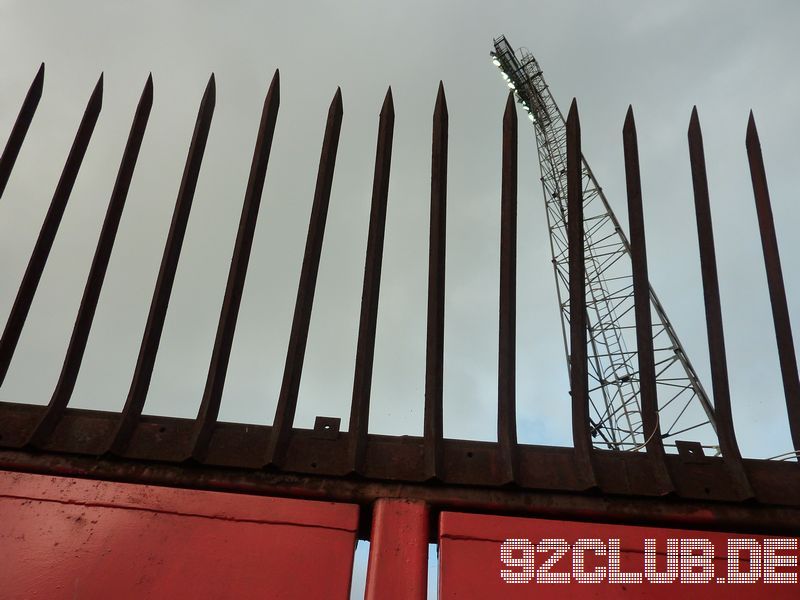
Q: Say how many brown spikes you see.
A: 13